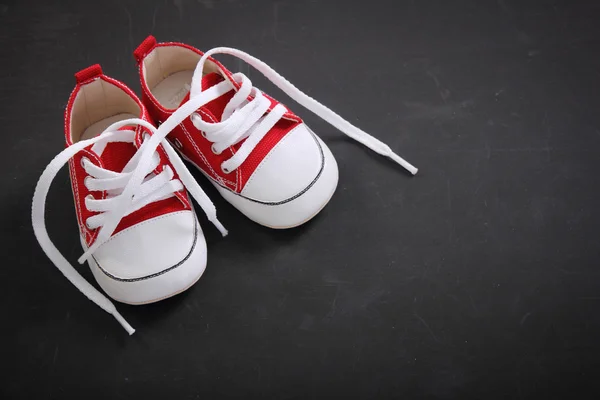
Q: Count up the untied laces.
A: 2